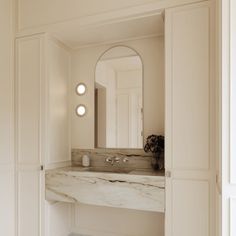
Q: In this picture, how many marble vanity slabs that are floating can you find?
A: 1